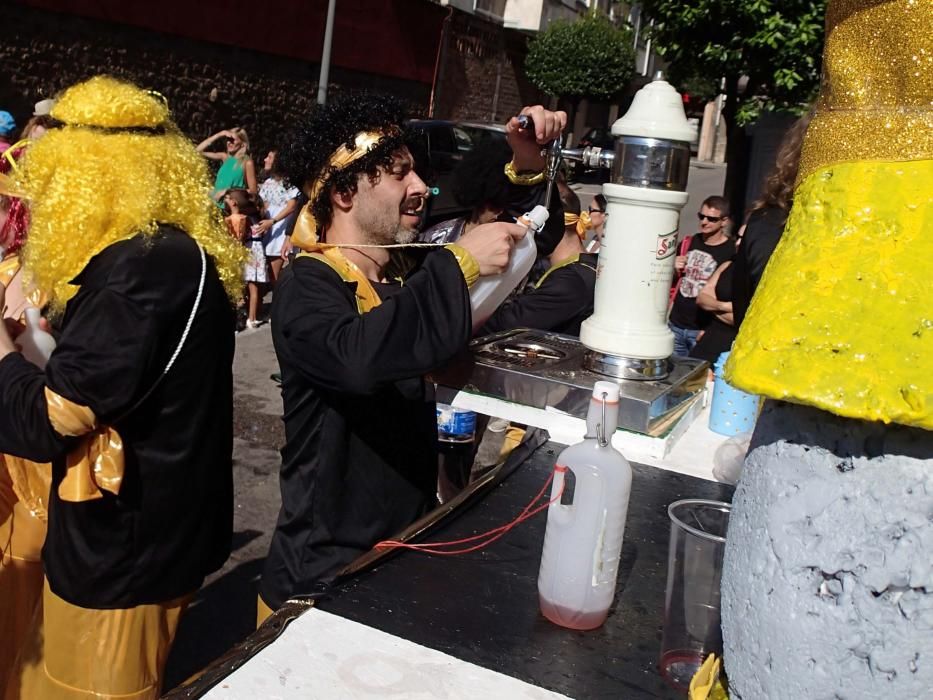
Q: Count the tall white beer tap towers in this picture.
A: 1